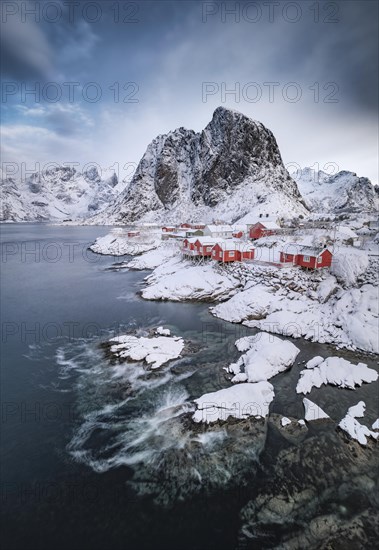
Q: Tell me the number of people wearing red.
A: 0